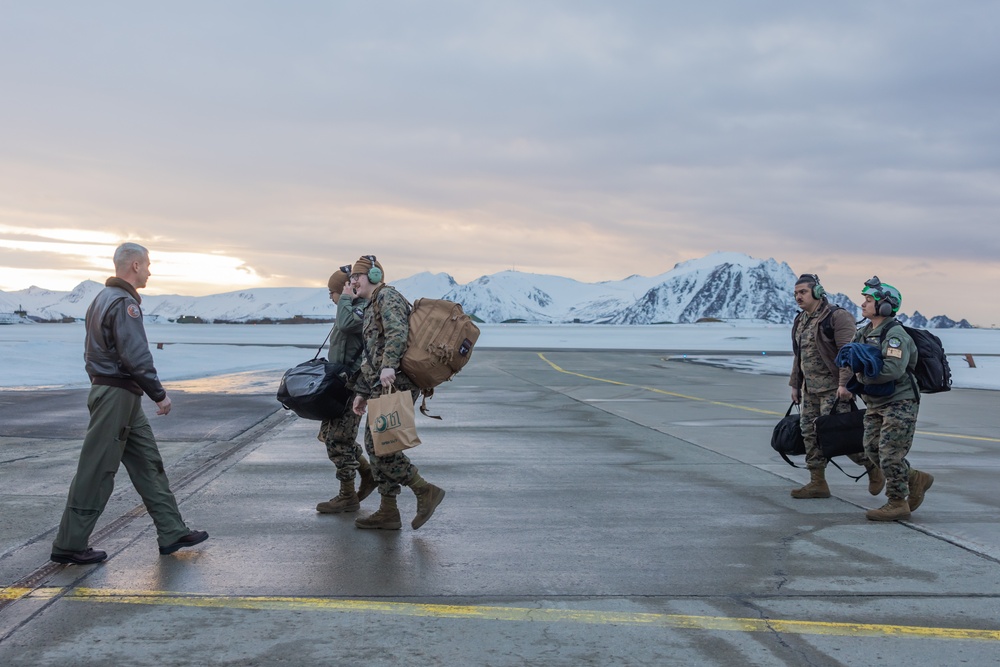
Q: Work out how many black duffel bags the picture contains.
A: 3